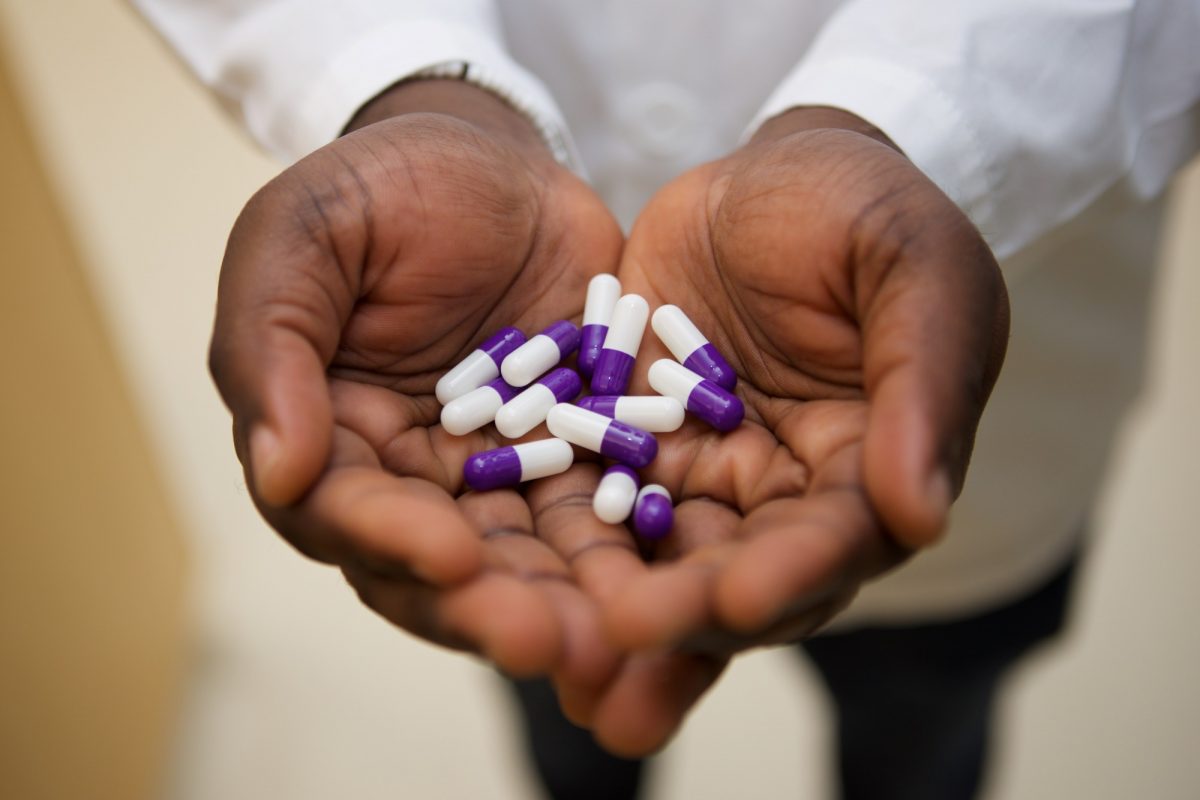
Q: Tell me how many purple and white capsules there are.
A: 13